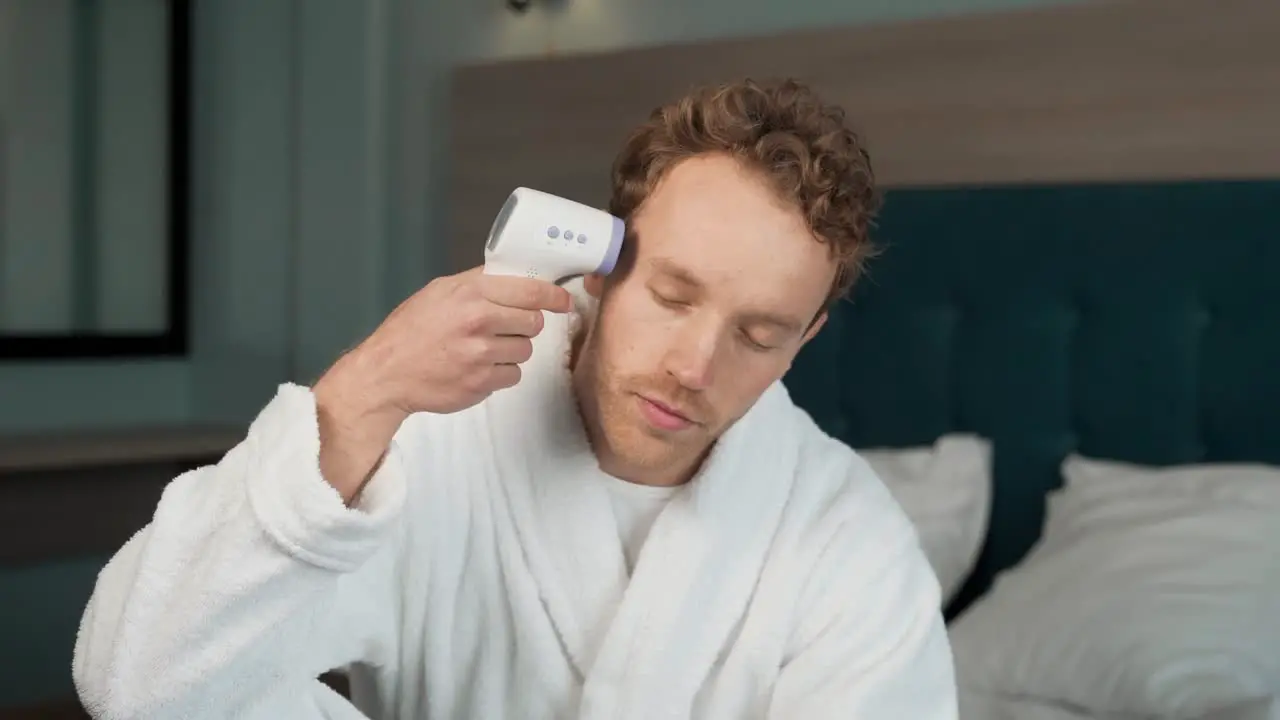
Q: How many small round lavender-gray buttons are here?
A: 3